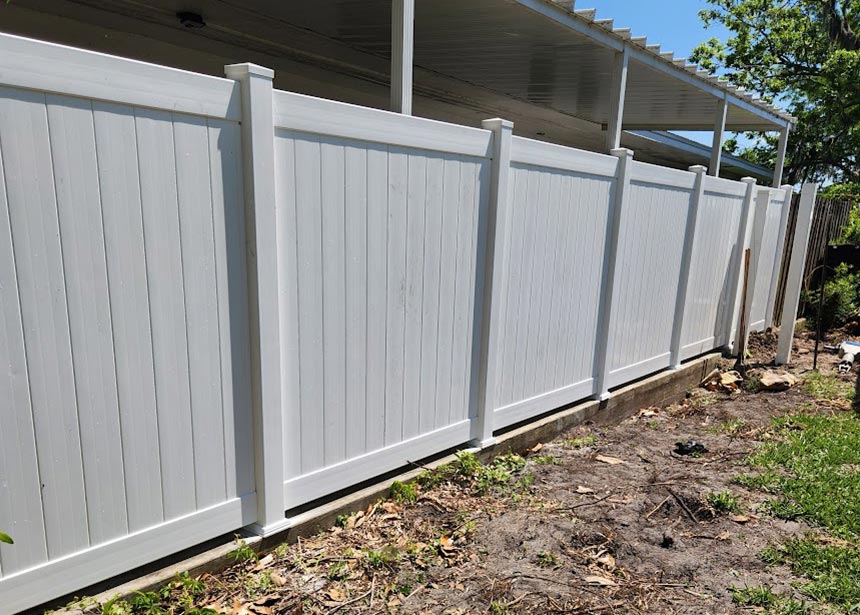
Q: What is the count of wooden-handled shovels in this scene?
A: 1